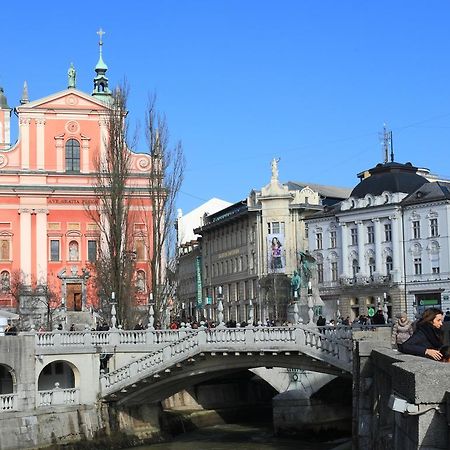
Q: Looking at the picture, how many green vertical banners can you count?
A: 1